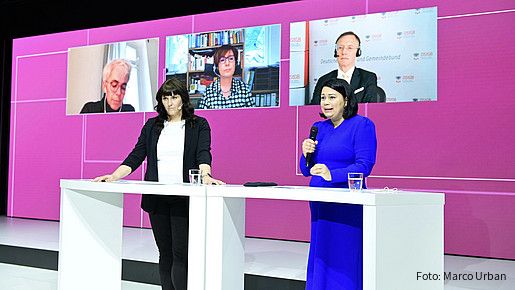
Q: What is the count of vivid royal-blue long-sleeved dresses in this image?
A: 1